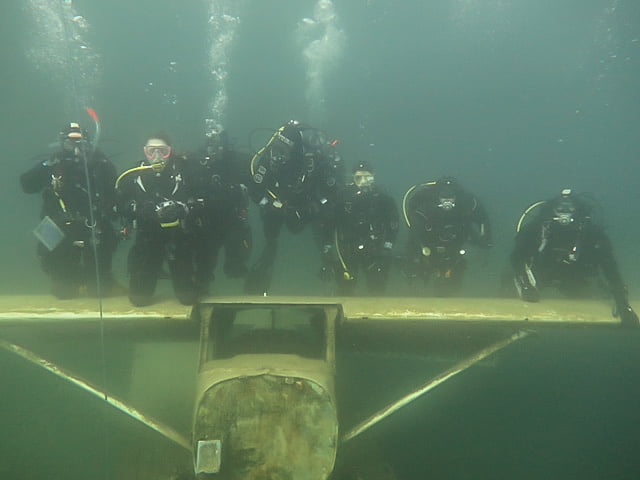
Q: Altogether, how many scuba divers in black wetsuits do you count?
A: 7